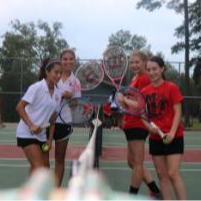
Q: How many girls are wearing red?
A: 2